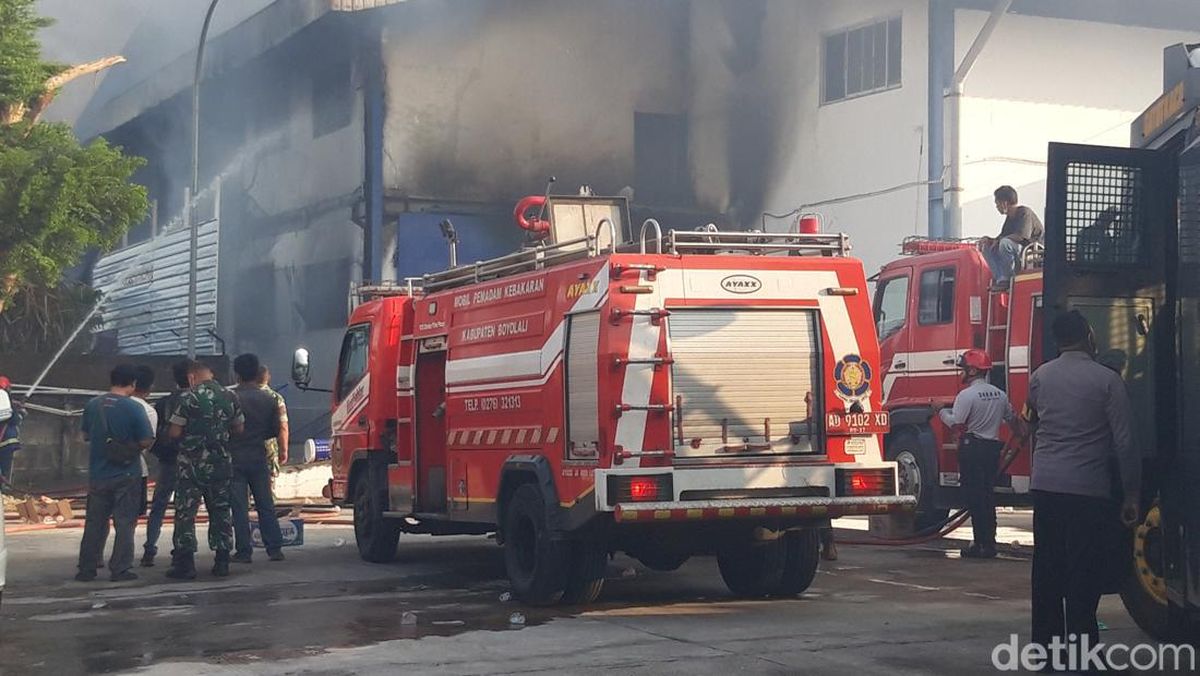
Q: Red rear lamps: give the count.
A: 2